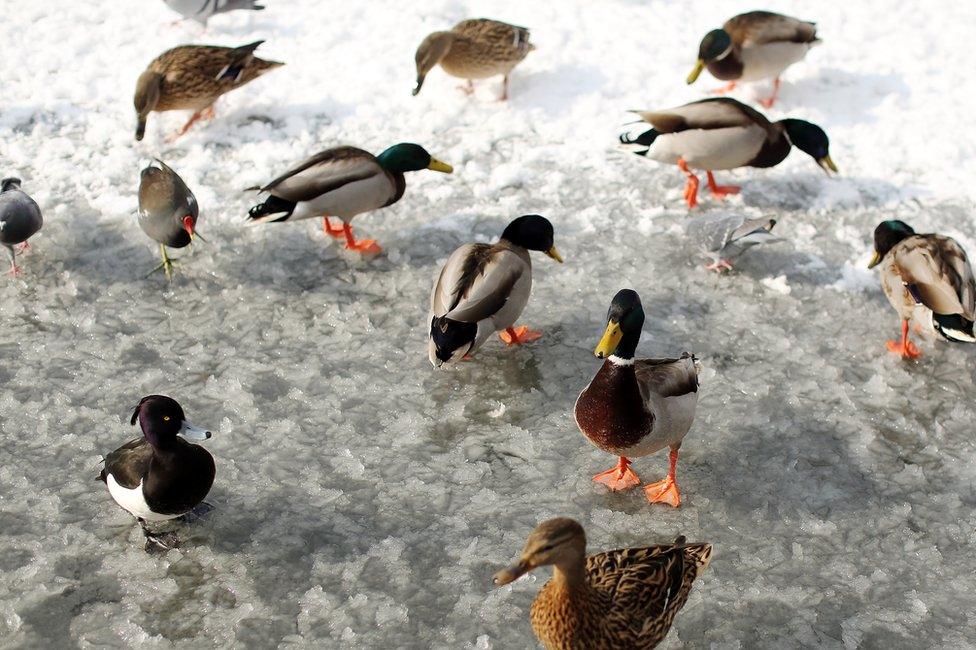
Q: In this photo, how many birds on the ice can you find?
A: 14